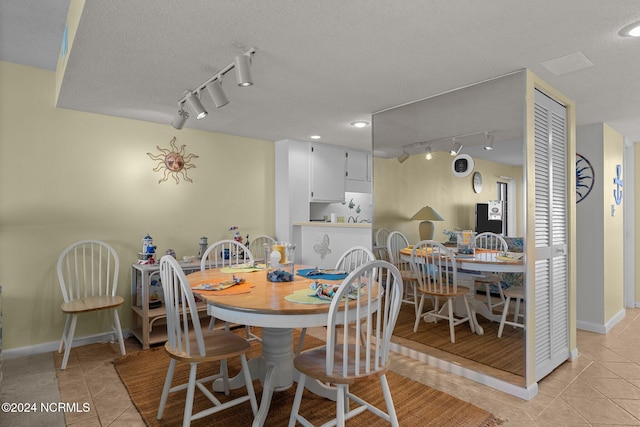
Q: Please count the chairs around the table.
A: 4